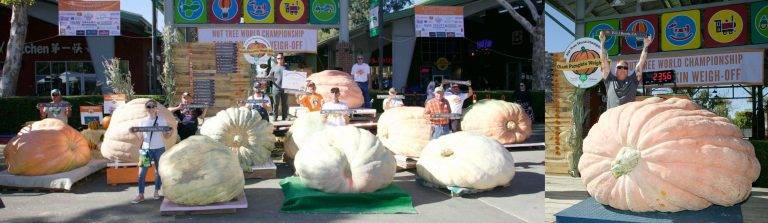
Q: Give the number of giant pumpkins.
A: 11